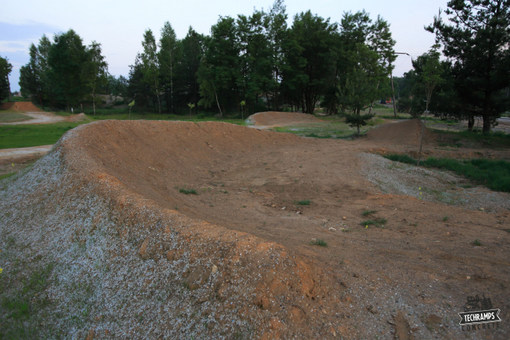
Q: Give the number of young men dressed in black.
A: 0